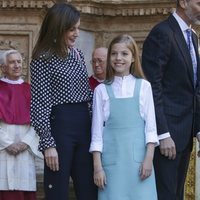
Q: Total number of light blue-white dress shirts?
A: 1